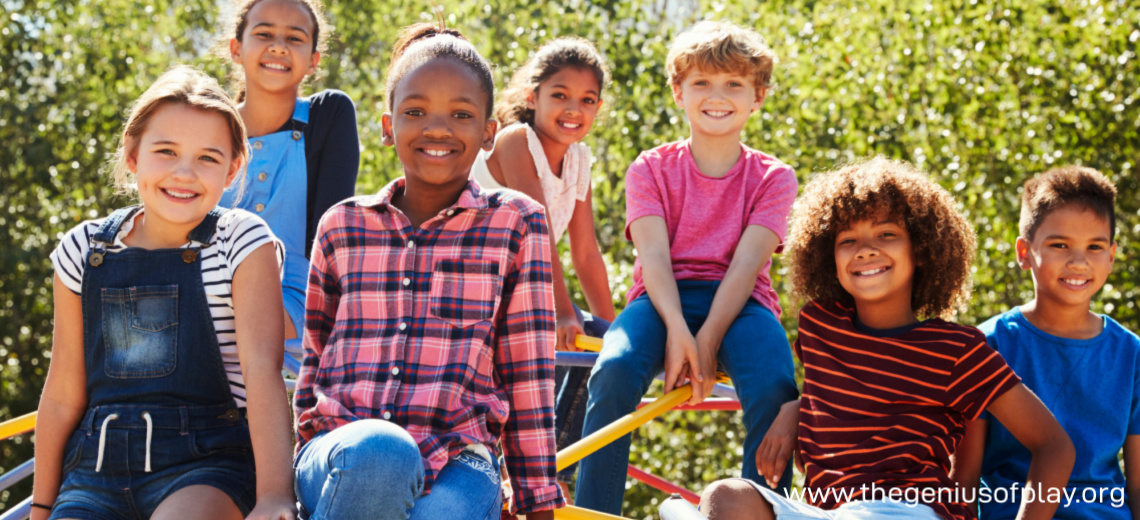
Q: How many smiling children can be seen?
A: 7